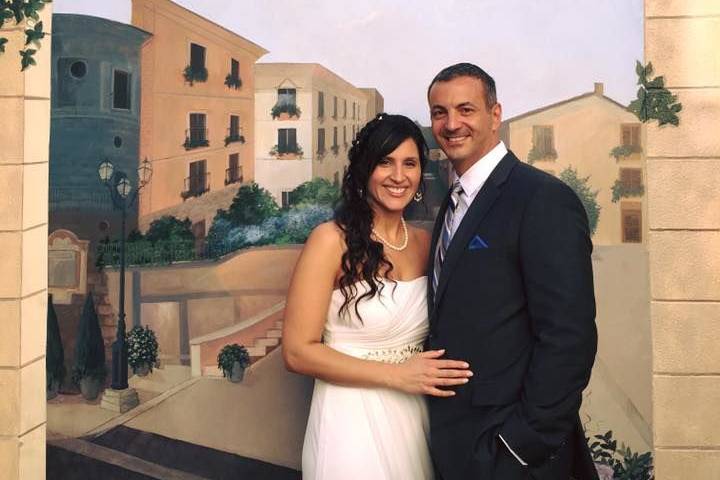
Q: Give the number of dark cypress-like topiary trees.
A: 2